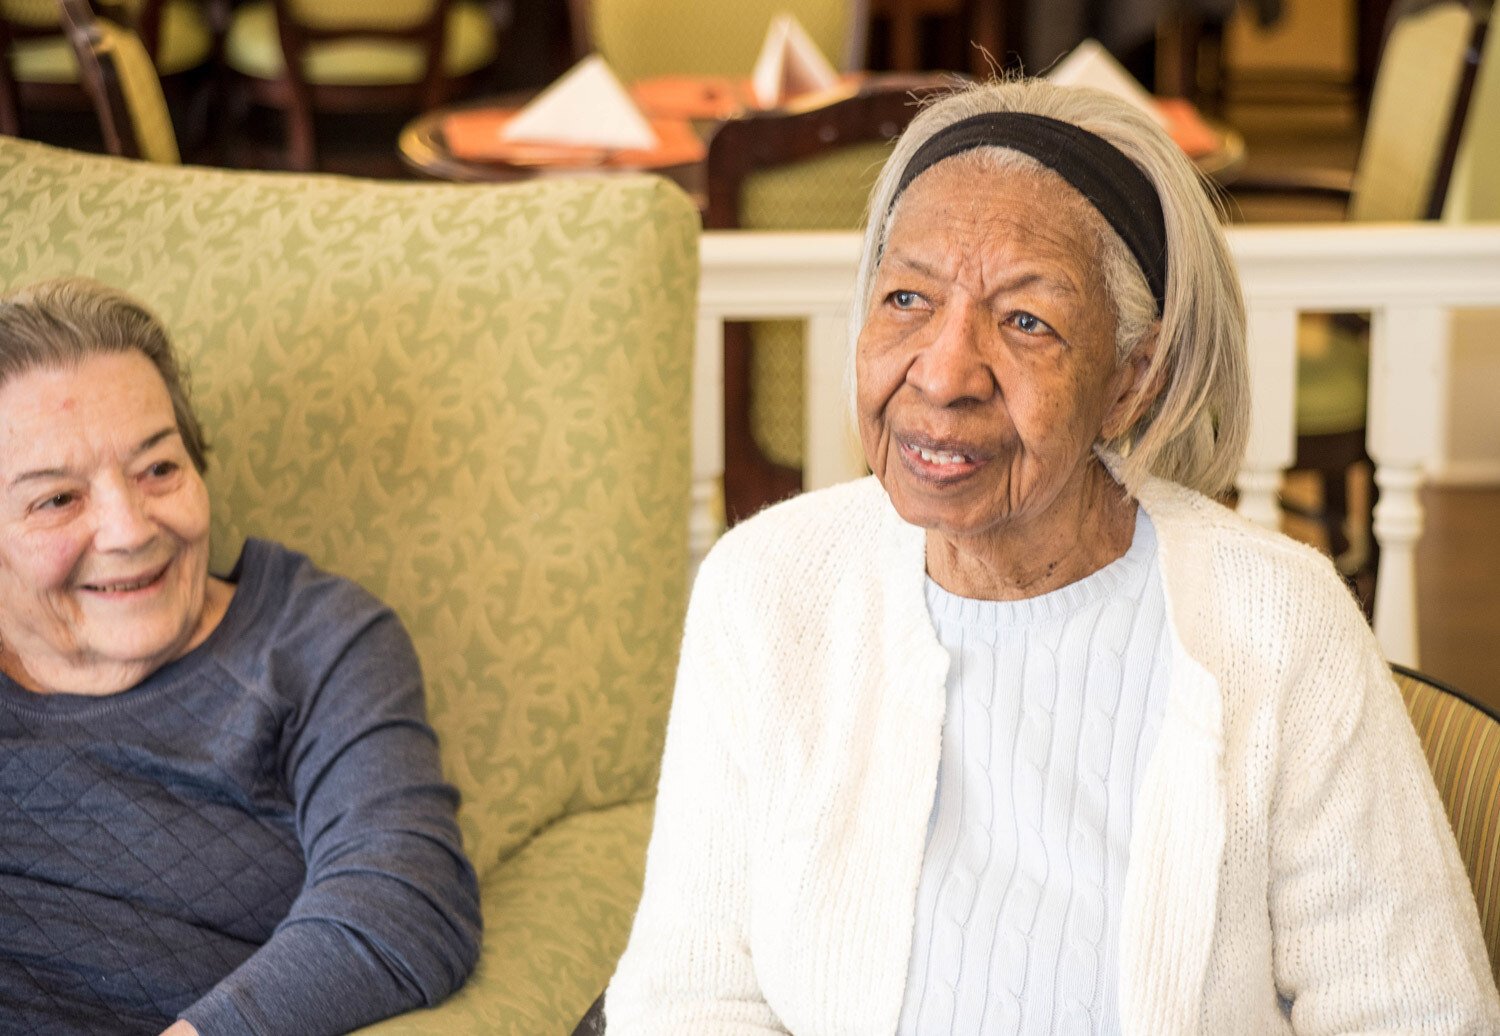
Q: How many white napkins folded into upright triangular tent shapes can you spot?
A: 3